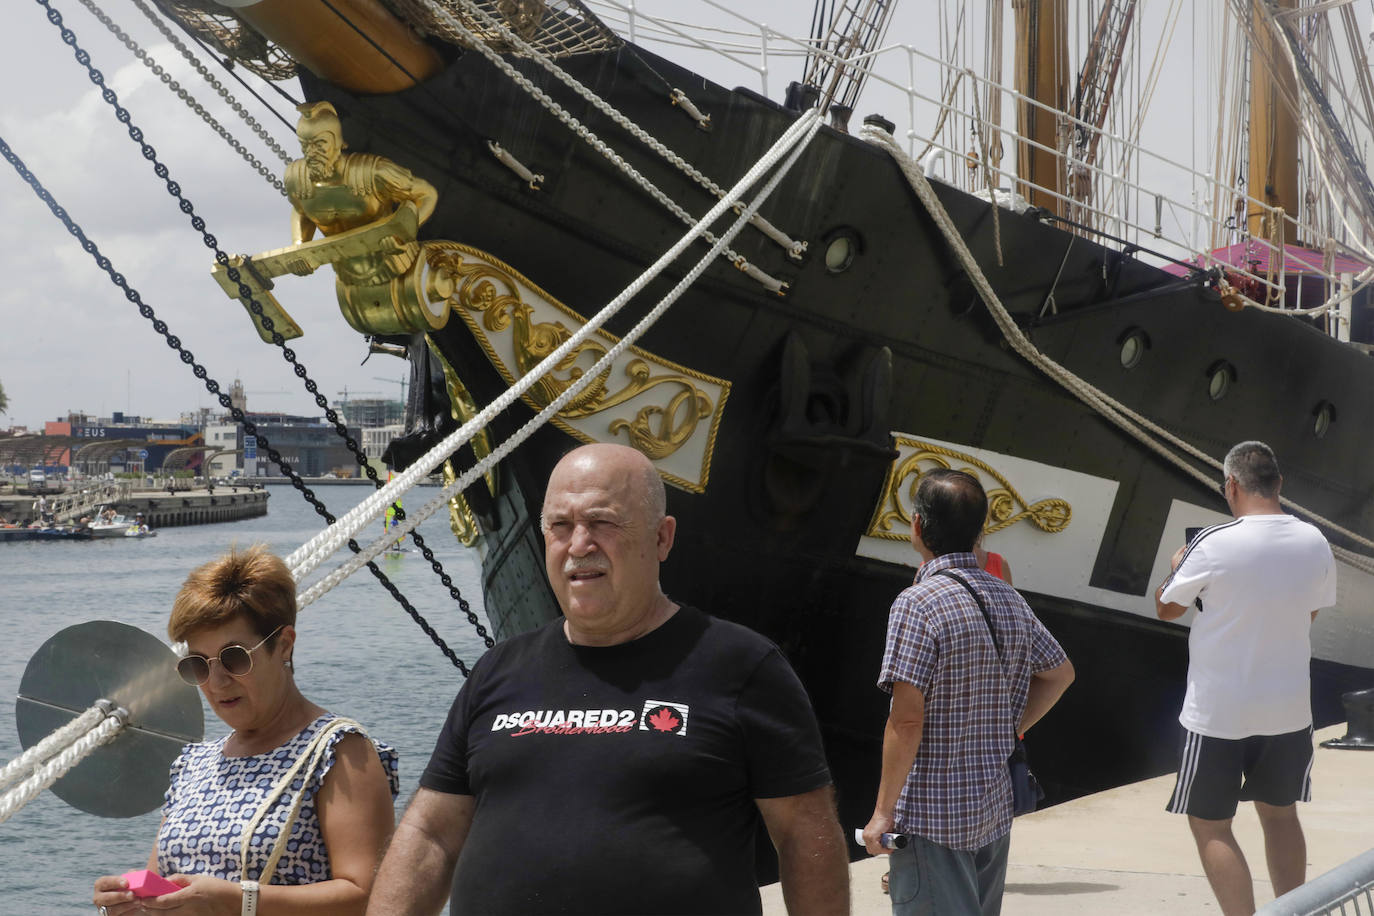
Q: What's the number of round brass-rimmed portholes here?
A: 4